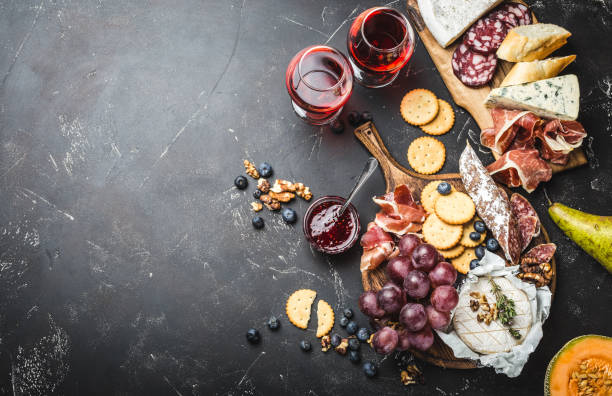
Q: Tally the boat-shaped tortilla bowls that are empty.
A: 0